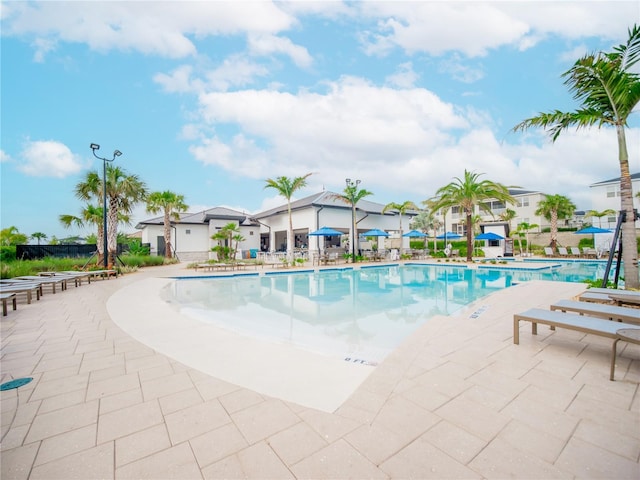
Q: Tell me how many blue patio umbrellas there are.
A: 6